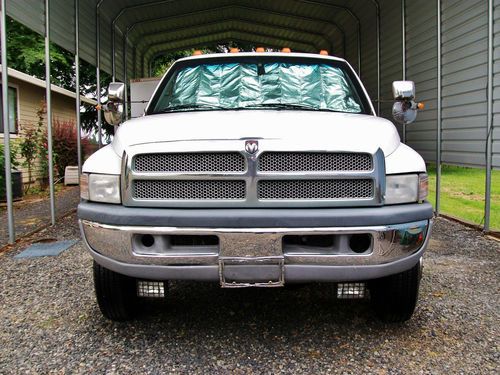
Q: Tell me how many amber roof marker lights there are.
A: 5